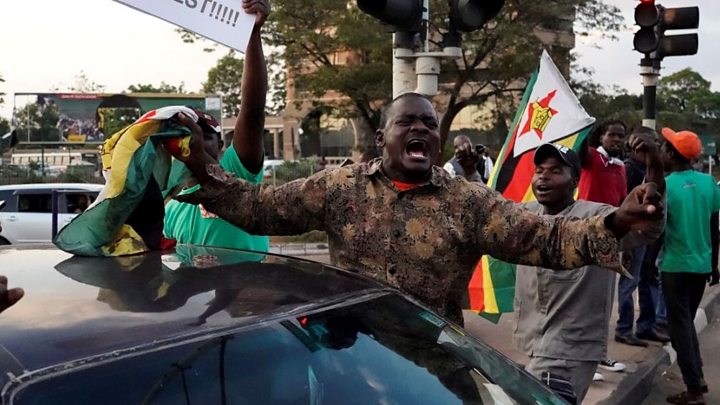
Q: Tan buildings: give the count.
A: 1